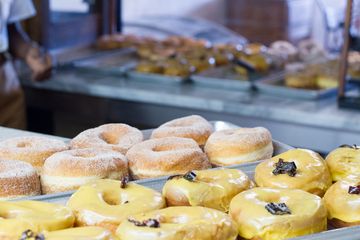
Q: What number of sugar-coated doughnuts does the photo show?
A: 7